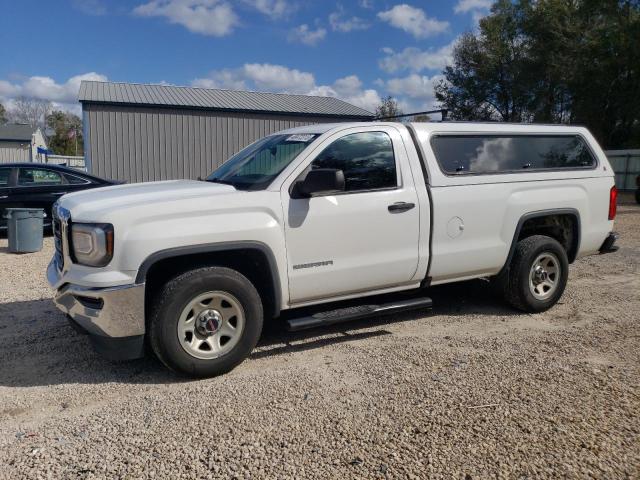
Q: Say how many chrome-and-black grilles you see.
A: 1